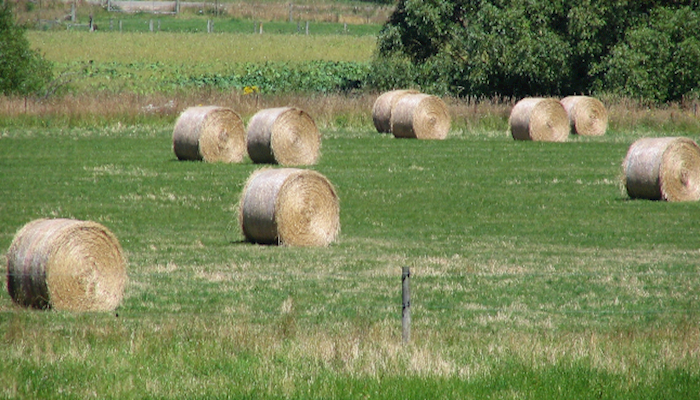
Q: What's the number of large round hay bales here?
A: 9